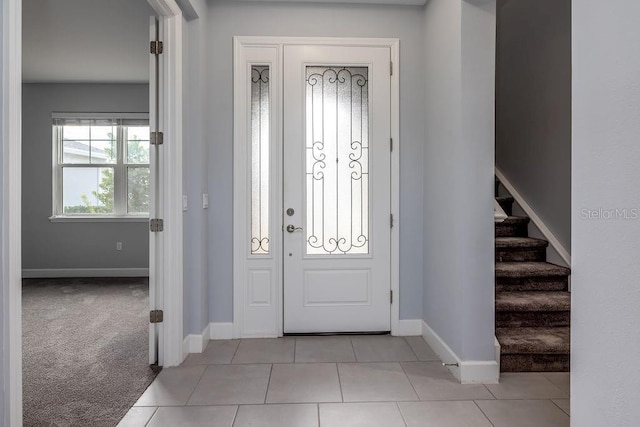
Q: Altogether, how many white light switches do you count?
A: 2